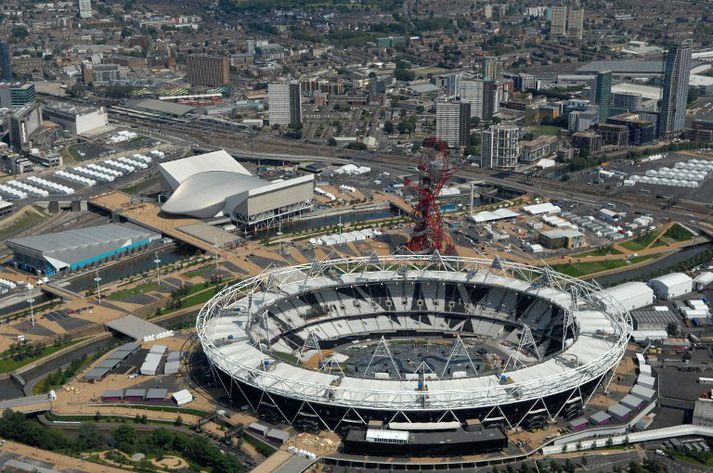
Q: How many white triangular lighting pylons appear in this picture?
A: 14